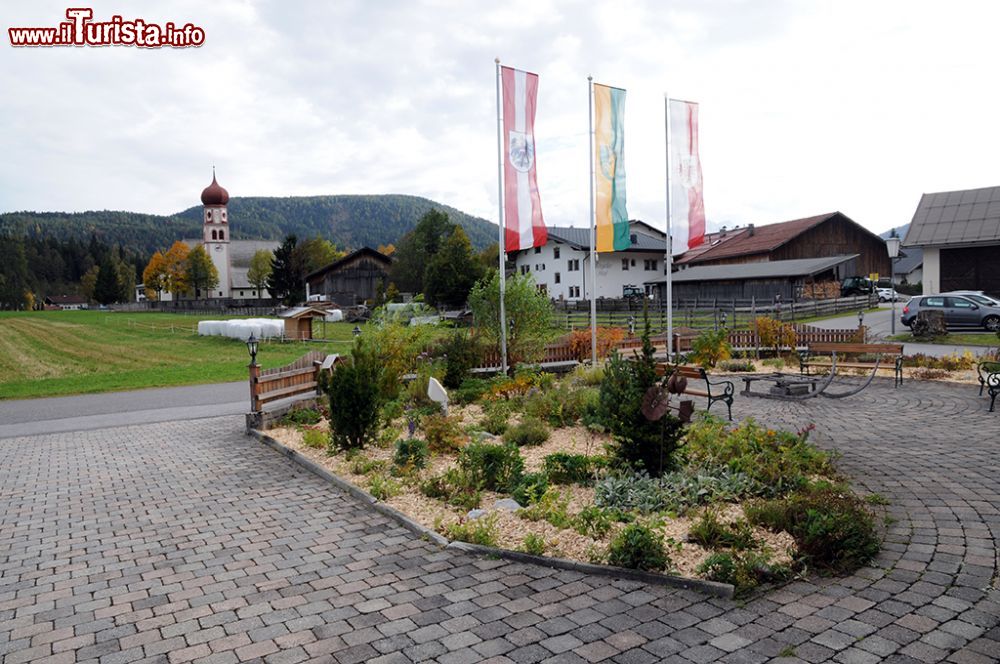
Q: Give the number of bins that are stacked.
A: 0